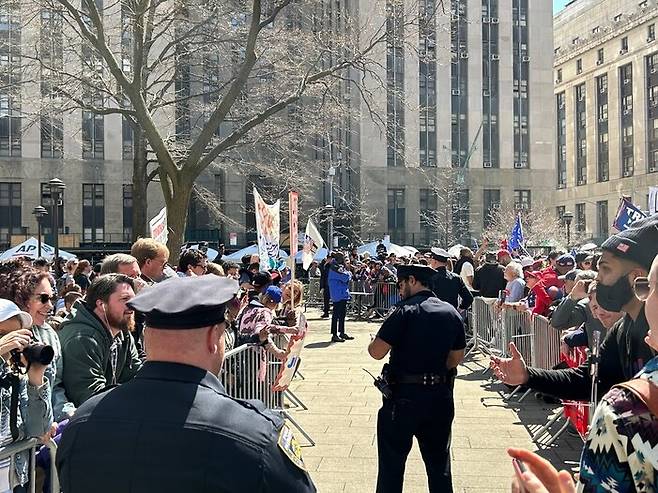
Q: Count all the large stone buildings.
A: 2